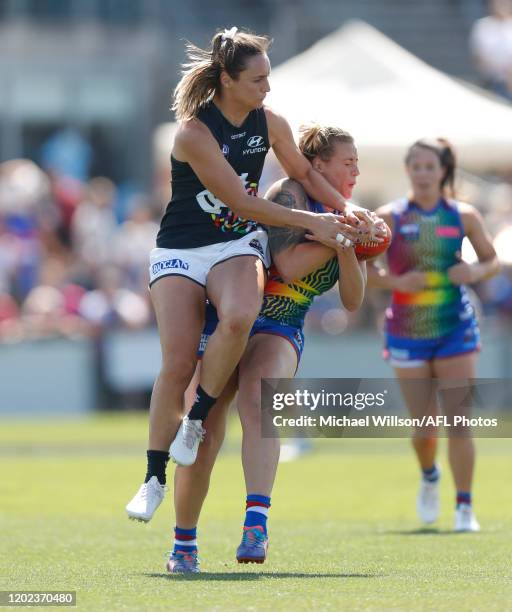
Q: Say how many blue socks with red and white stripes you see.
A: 4